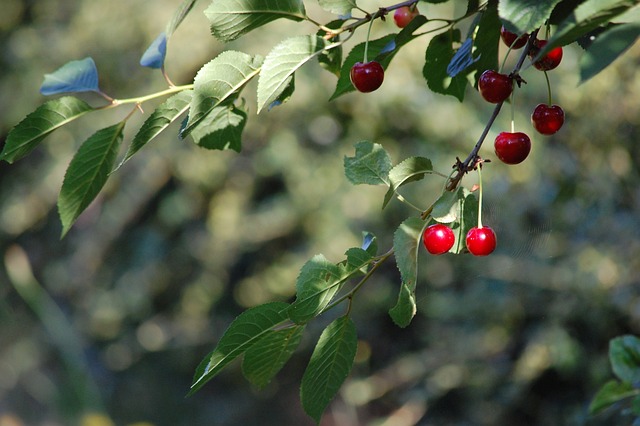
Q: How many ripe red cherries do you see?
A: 9